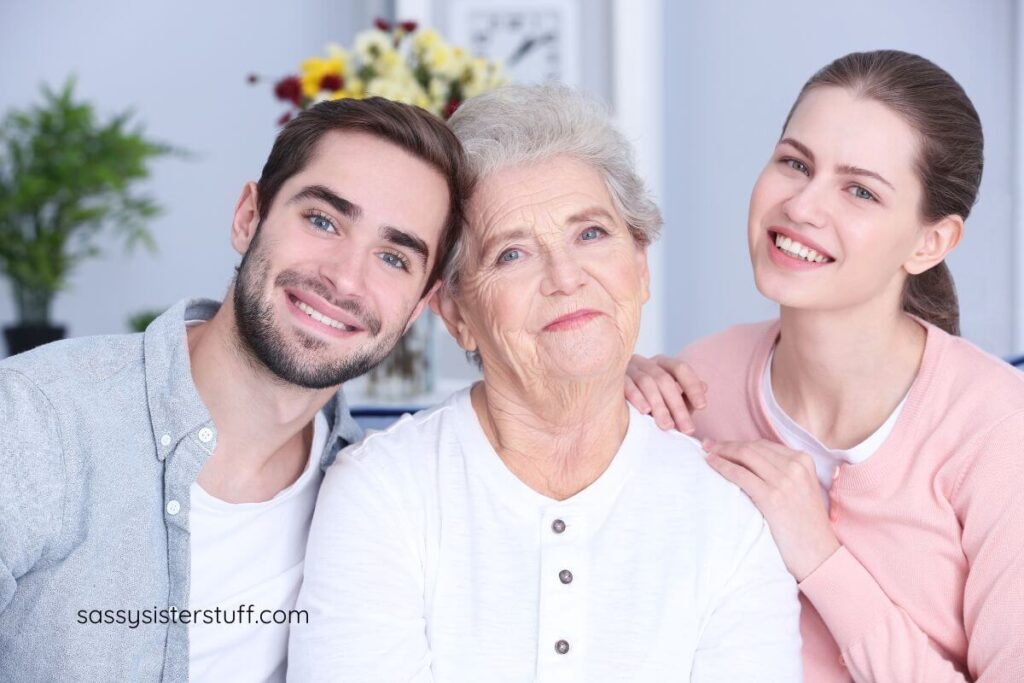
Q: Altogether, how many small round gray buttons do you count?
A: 3